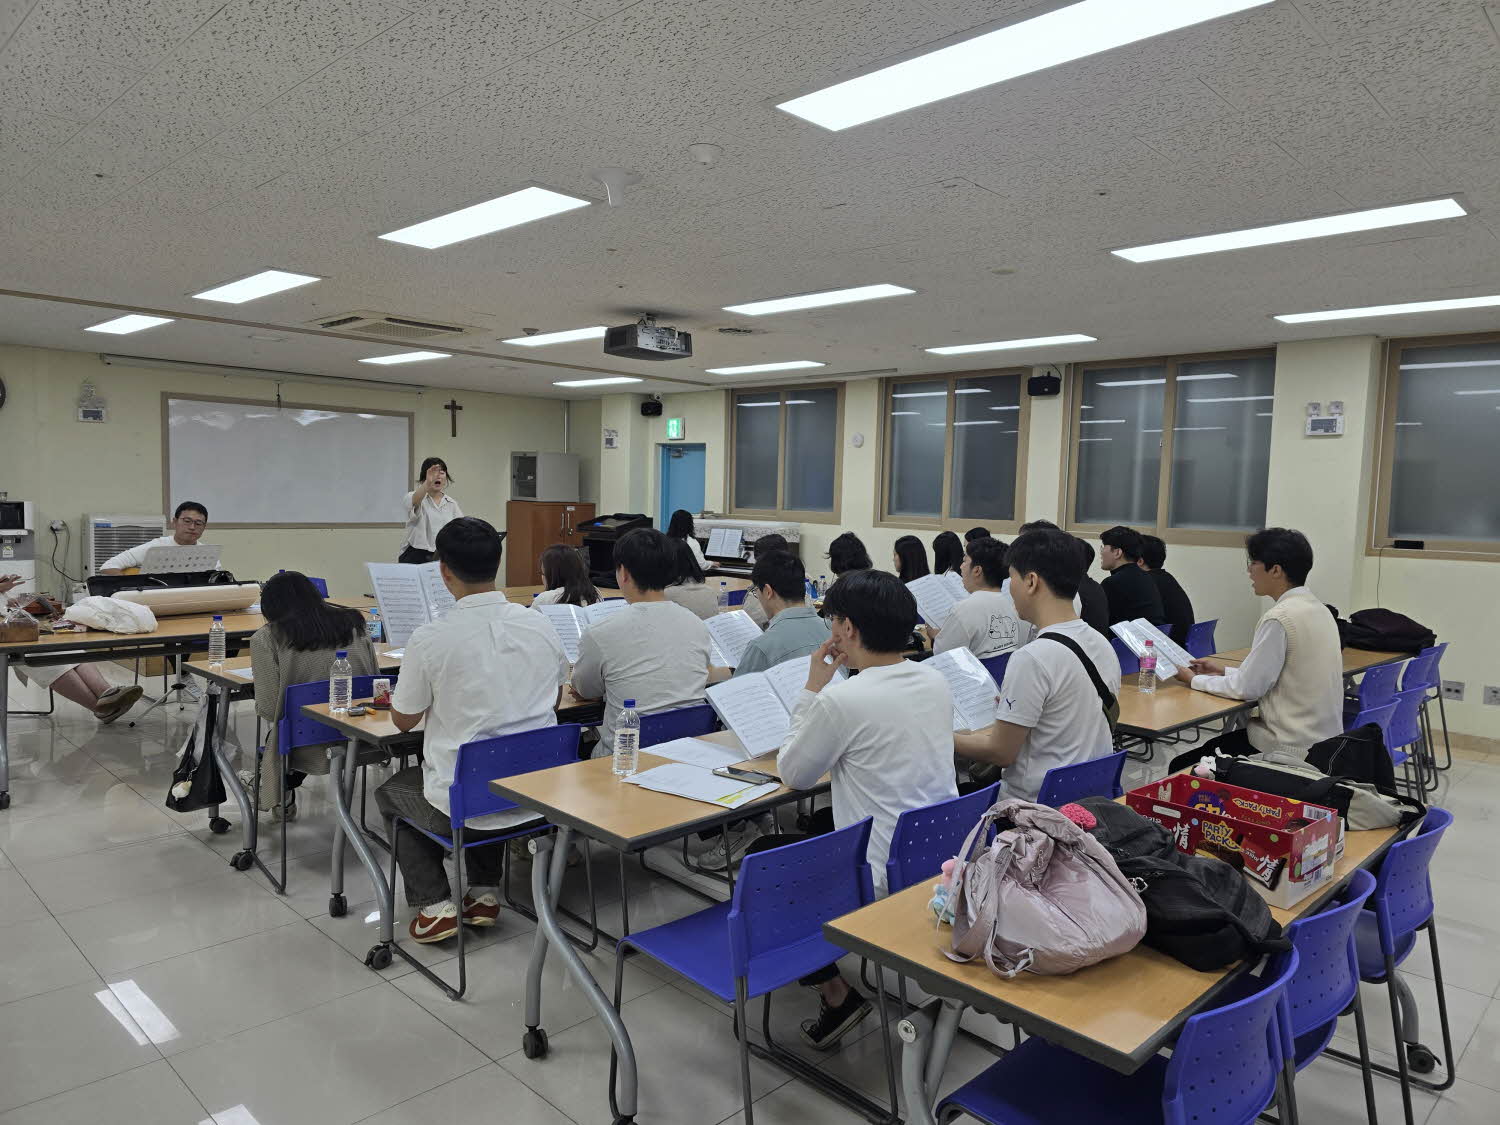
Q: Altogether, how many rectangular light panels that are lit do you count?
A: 12